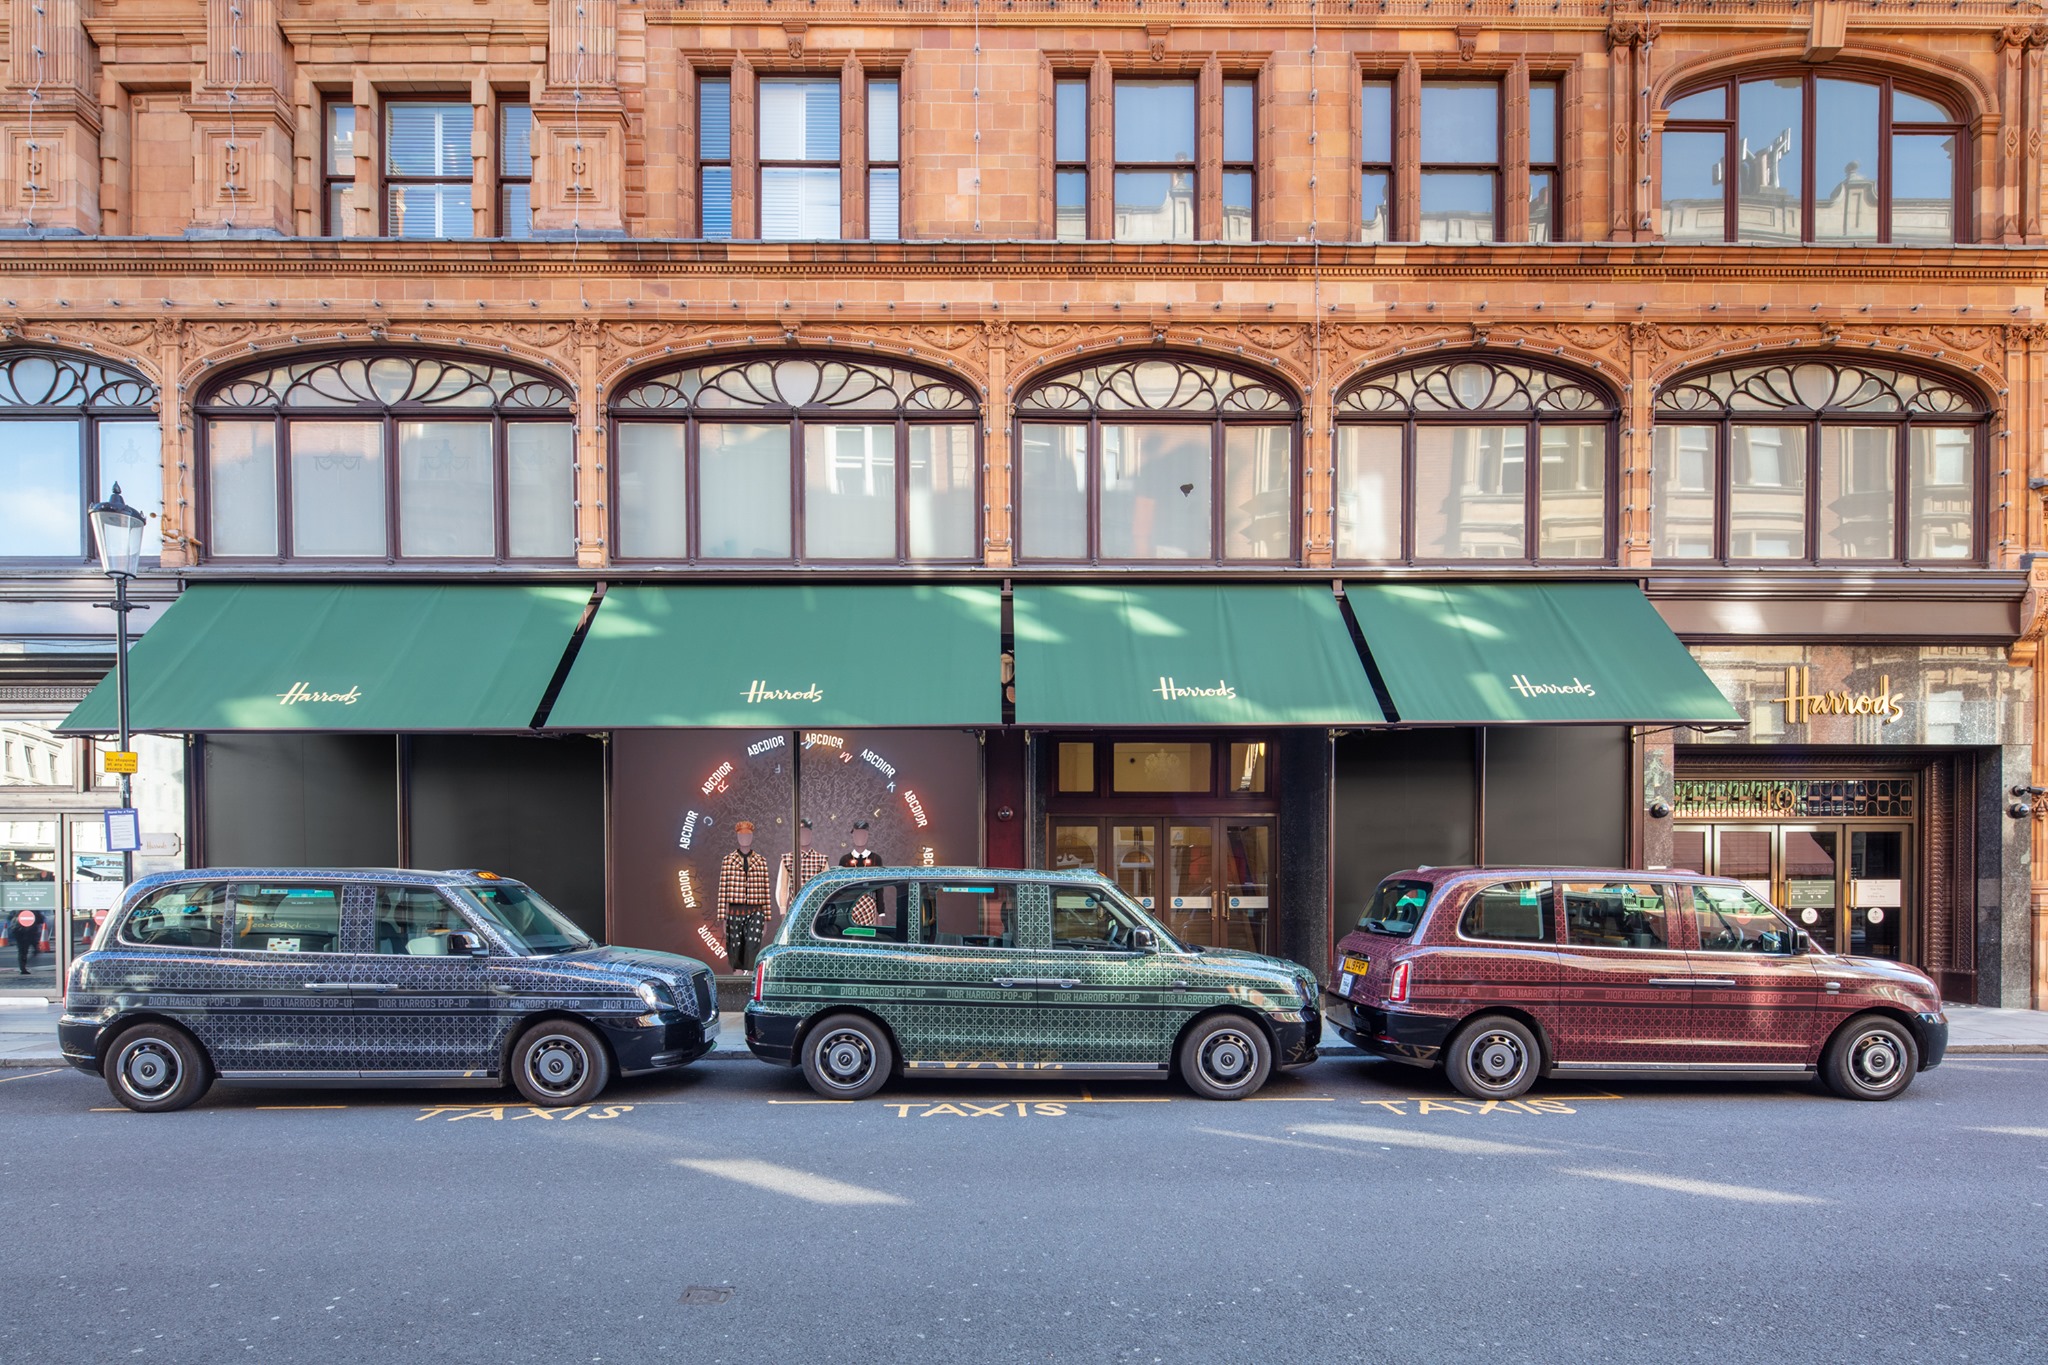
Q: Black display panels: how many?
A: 4